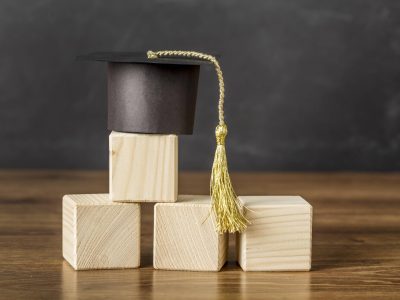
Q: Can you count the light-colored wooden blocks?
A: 4